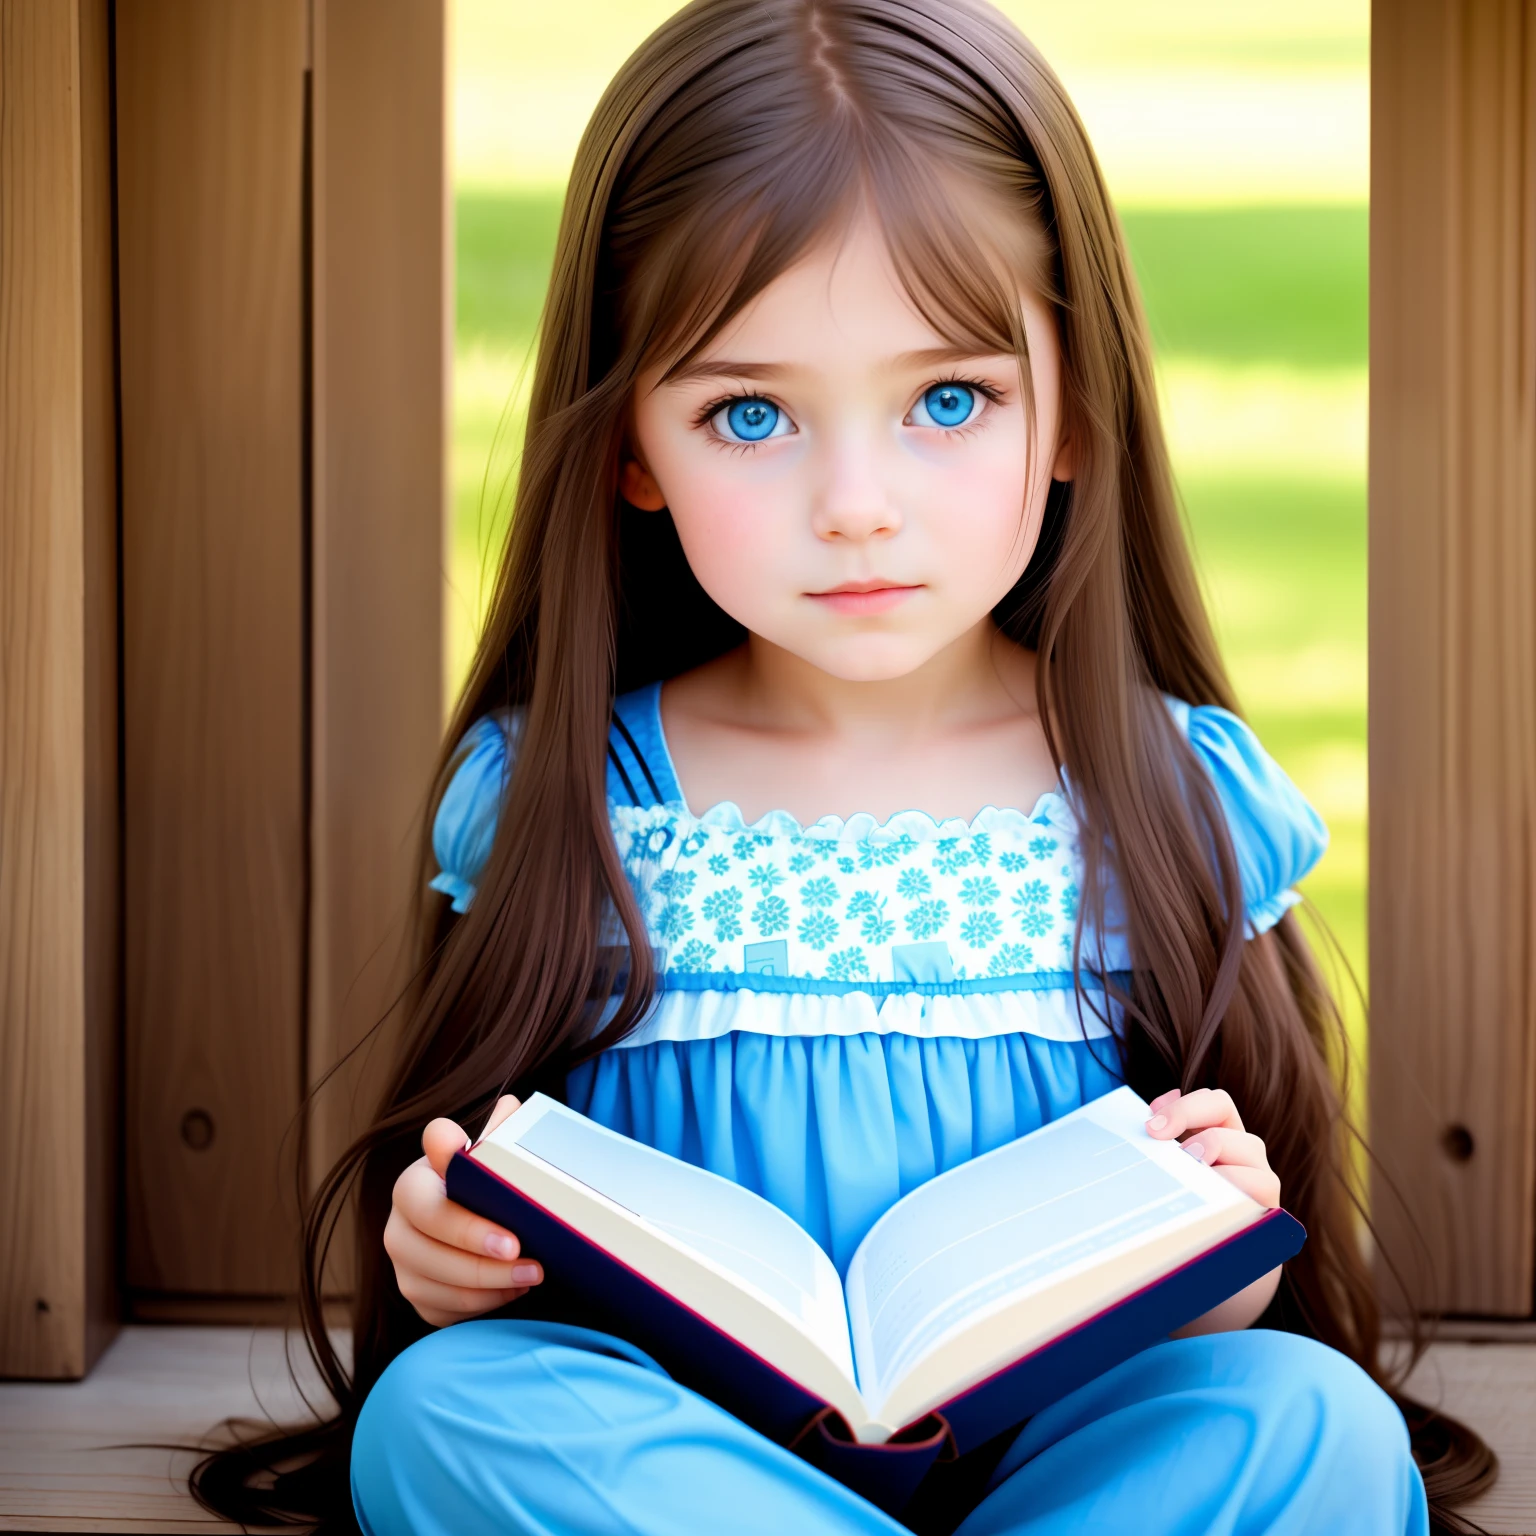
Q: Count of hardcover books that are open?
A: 1